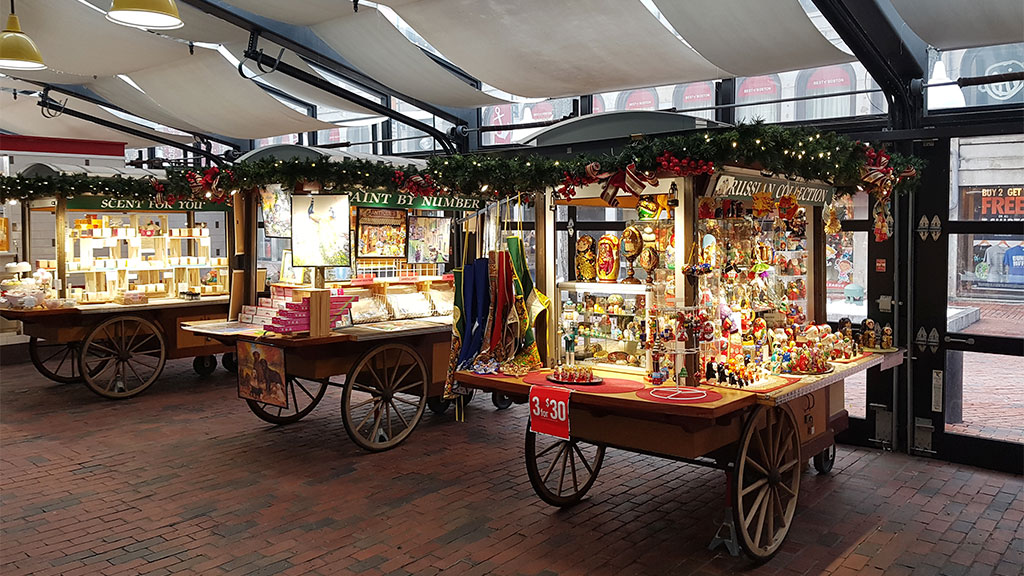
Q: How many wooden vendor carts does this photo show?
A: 3